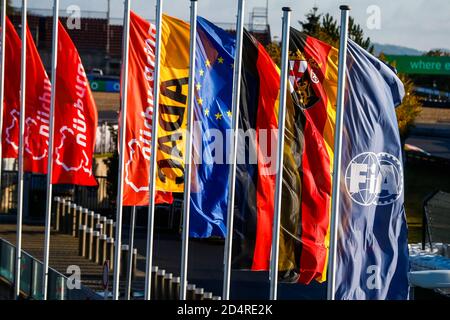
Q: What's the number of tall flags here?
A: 9